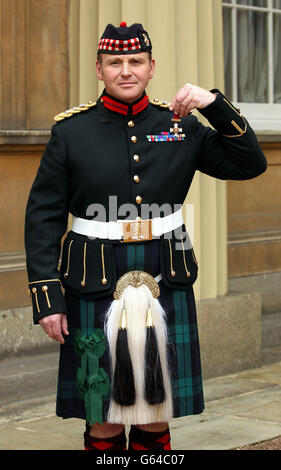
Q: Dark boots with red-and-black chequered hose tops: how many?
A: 2